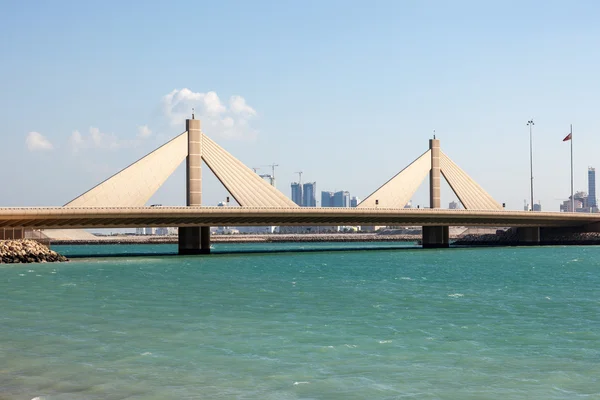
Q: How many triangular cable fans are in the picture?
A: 4